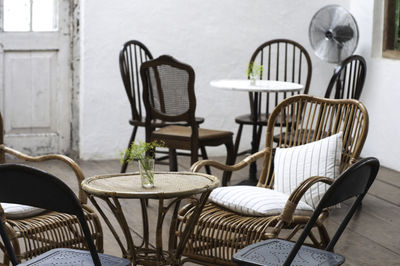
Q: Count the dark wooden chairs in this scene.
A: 4